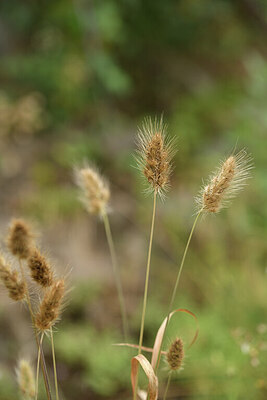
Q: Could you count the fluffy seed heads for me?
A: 9